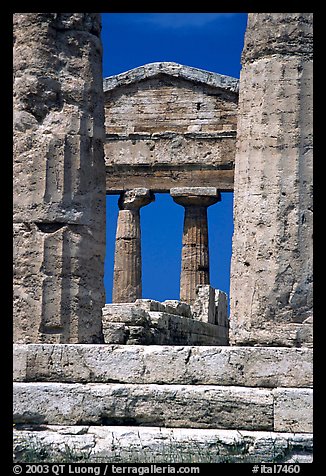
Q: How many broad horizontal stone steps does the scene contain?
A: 3